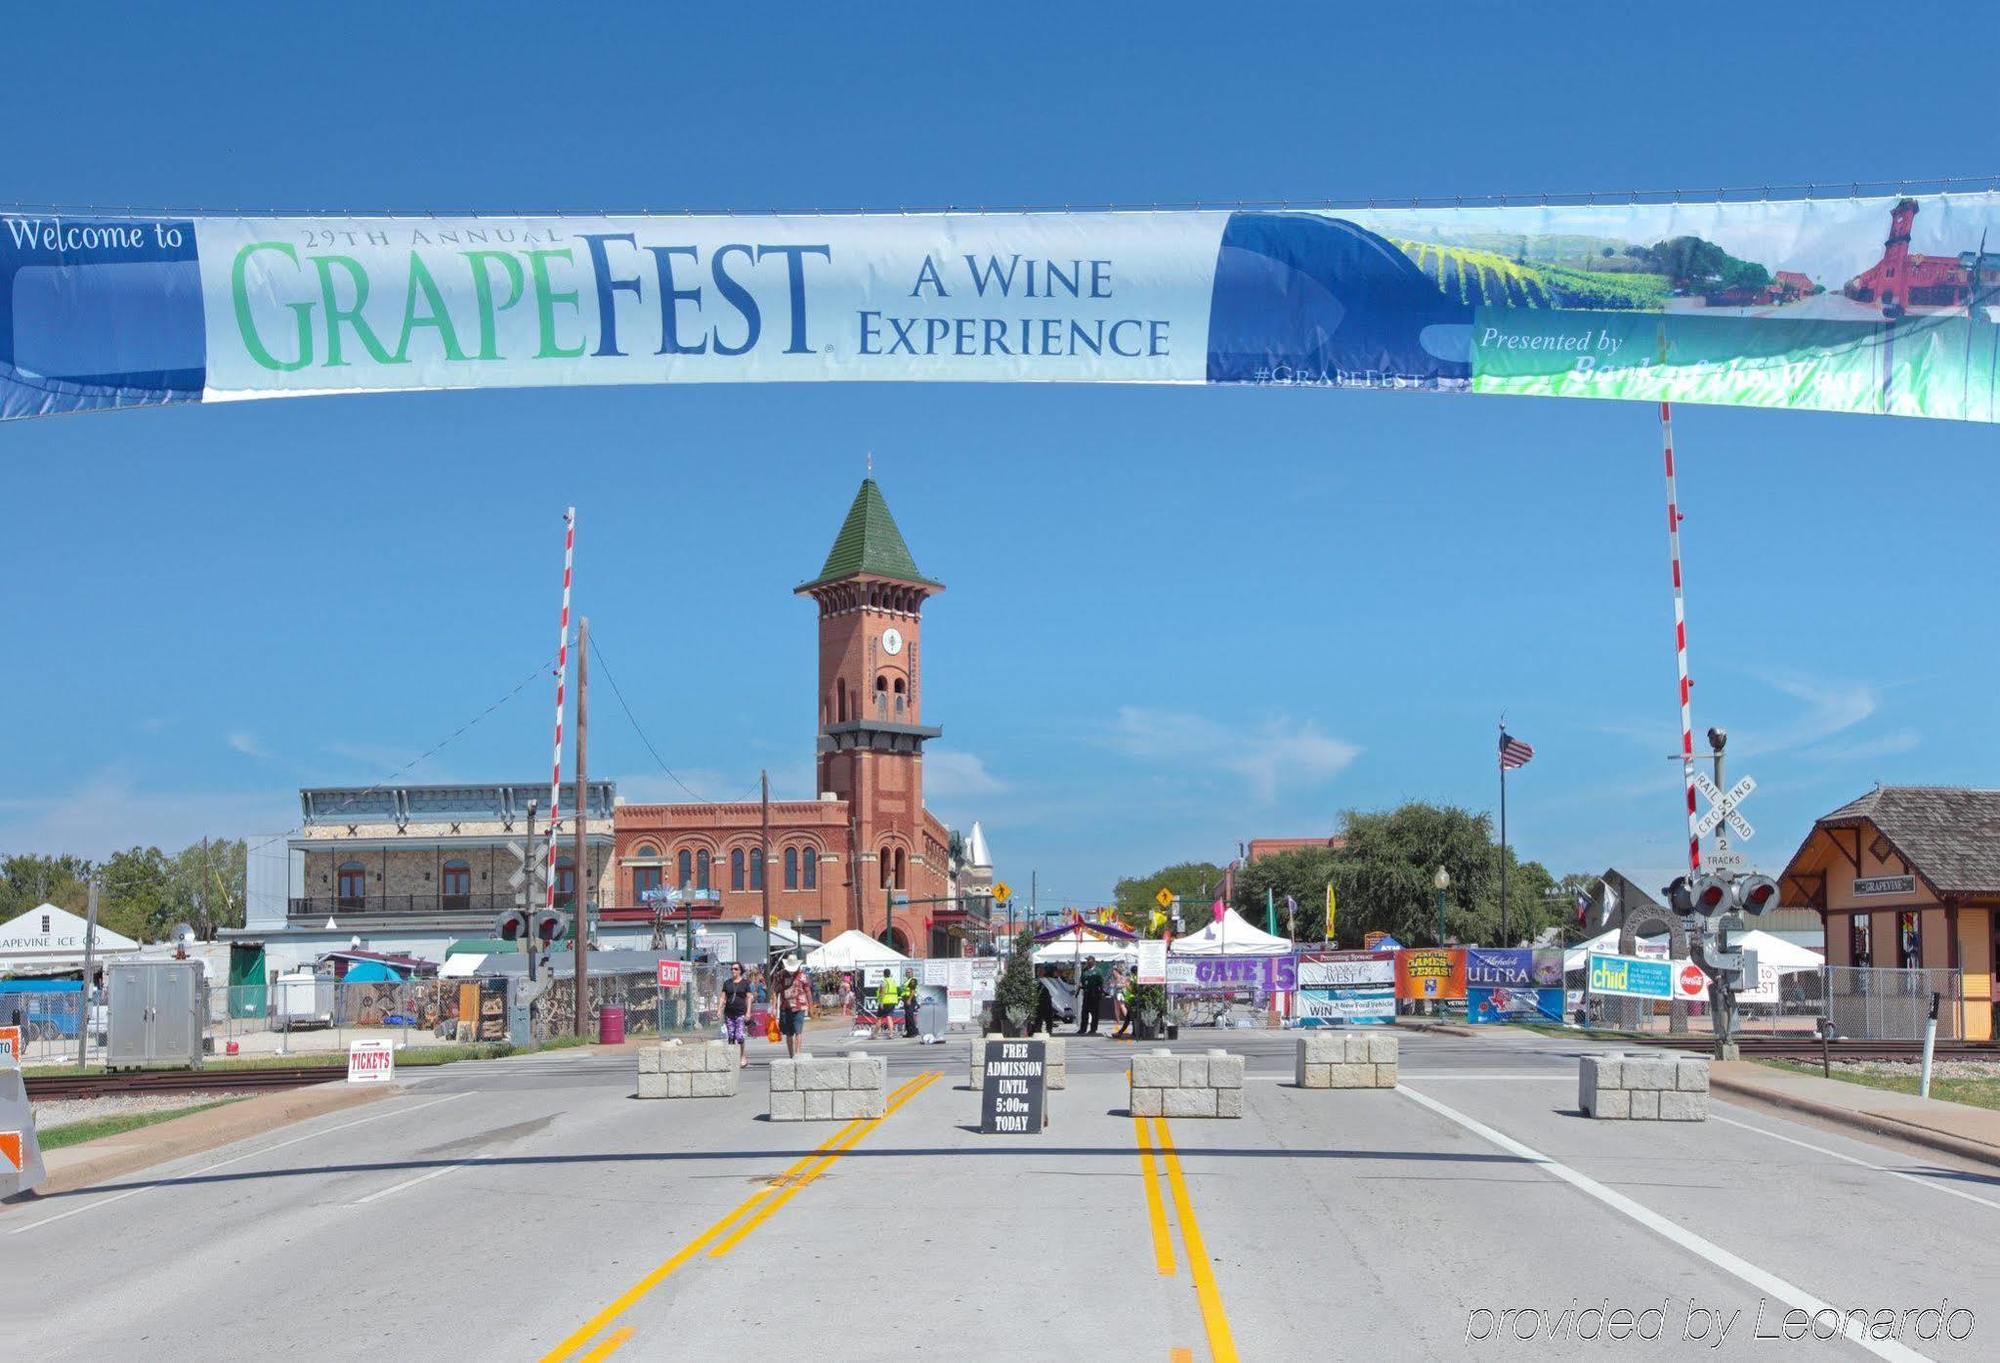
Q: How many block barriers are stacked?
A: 6